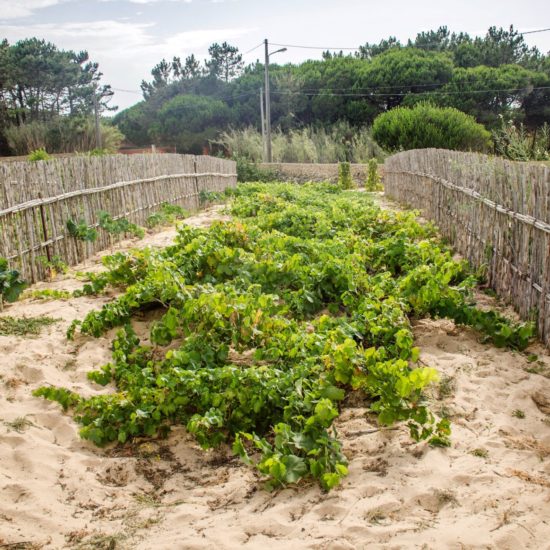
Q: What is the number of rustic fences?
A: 2